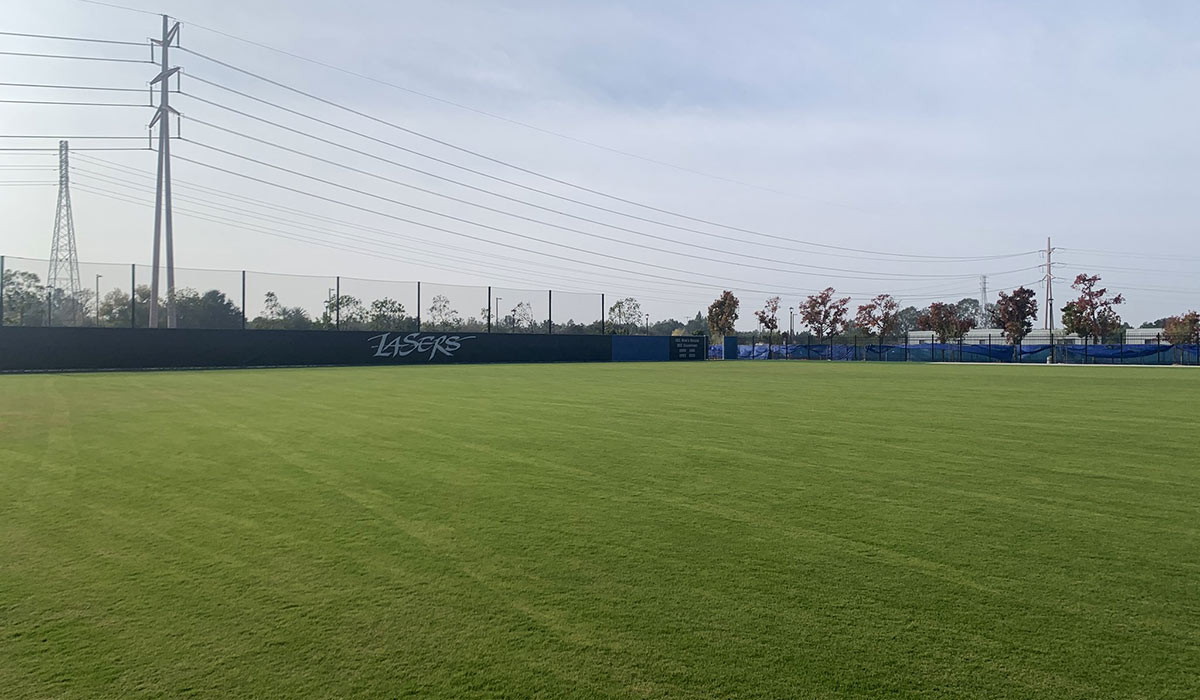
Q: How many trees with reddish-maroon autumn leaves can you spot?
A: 8